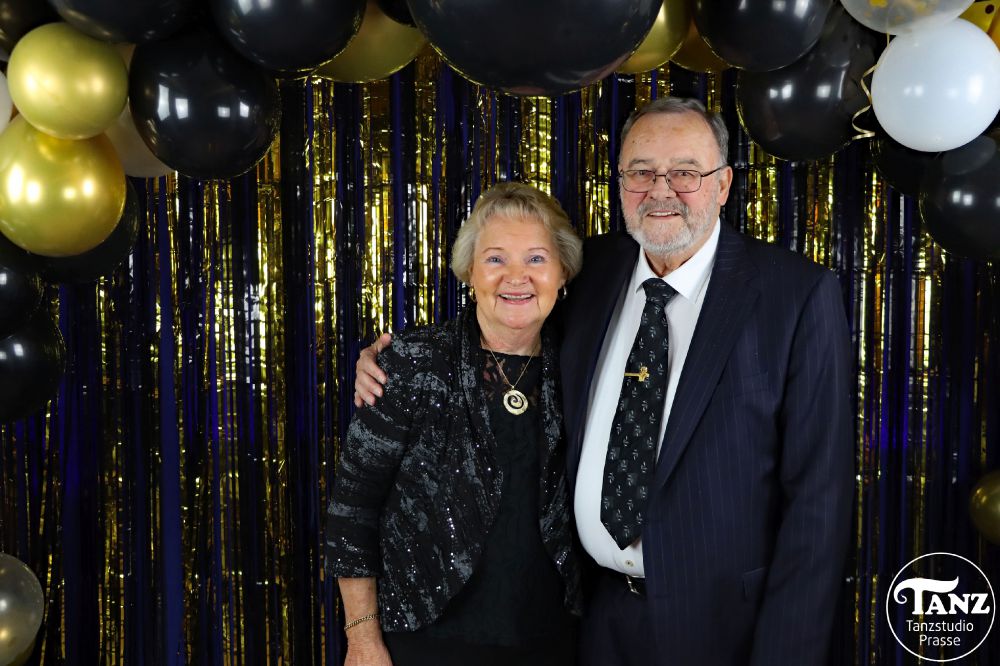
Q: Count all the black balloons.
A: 13